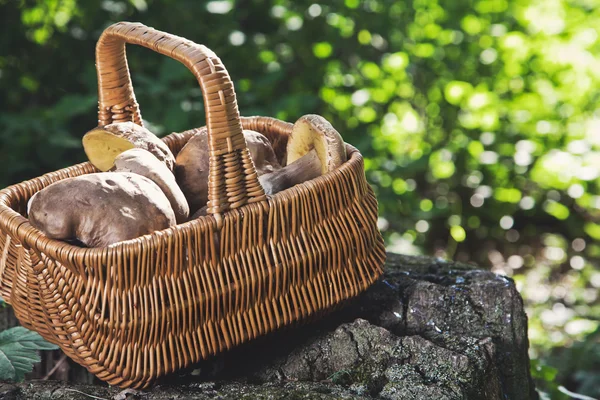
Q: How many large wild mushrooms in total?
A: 5